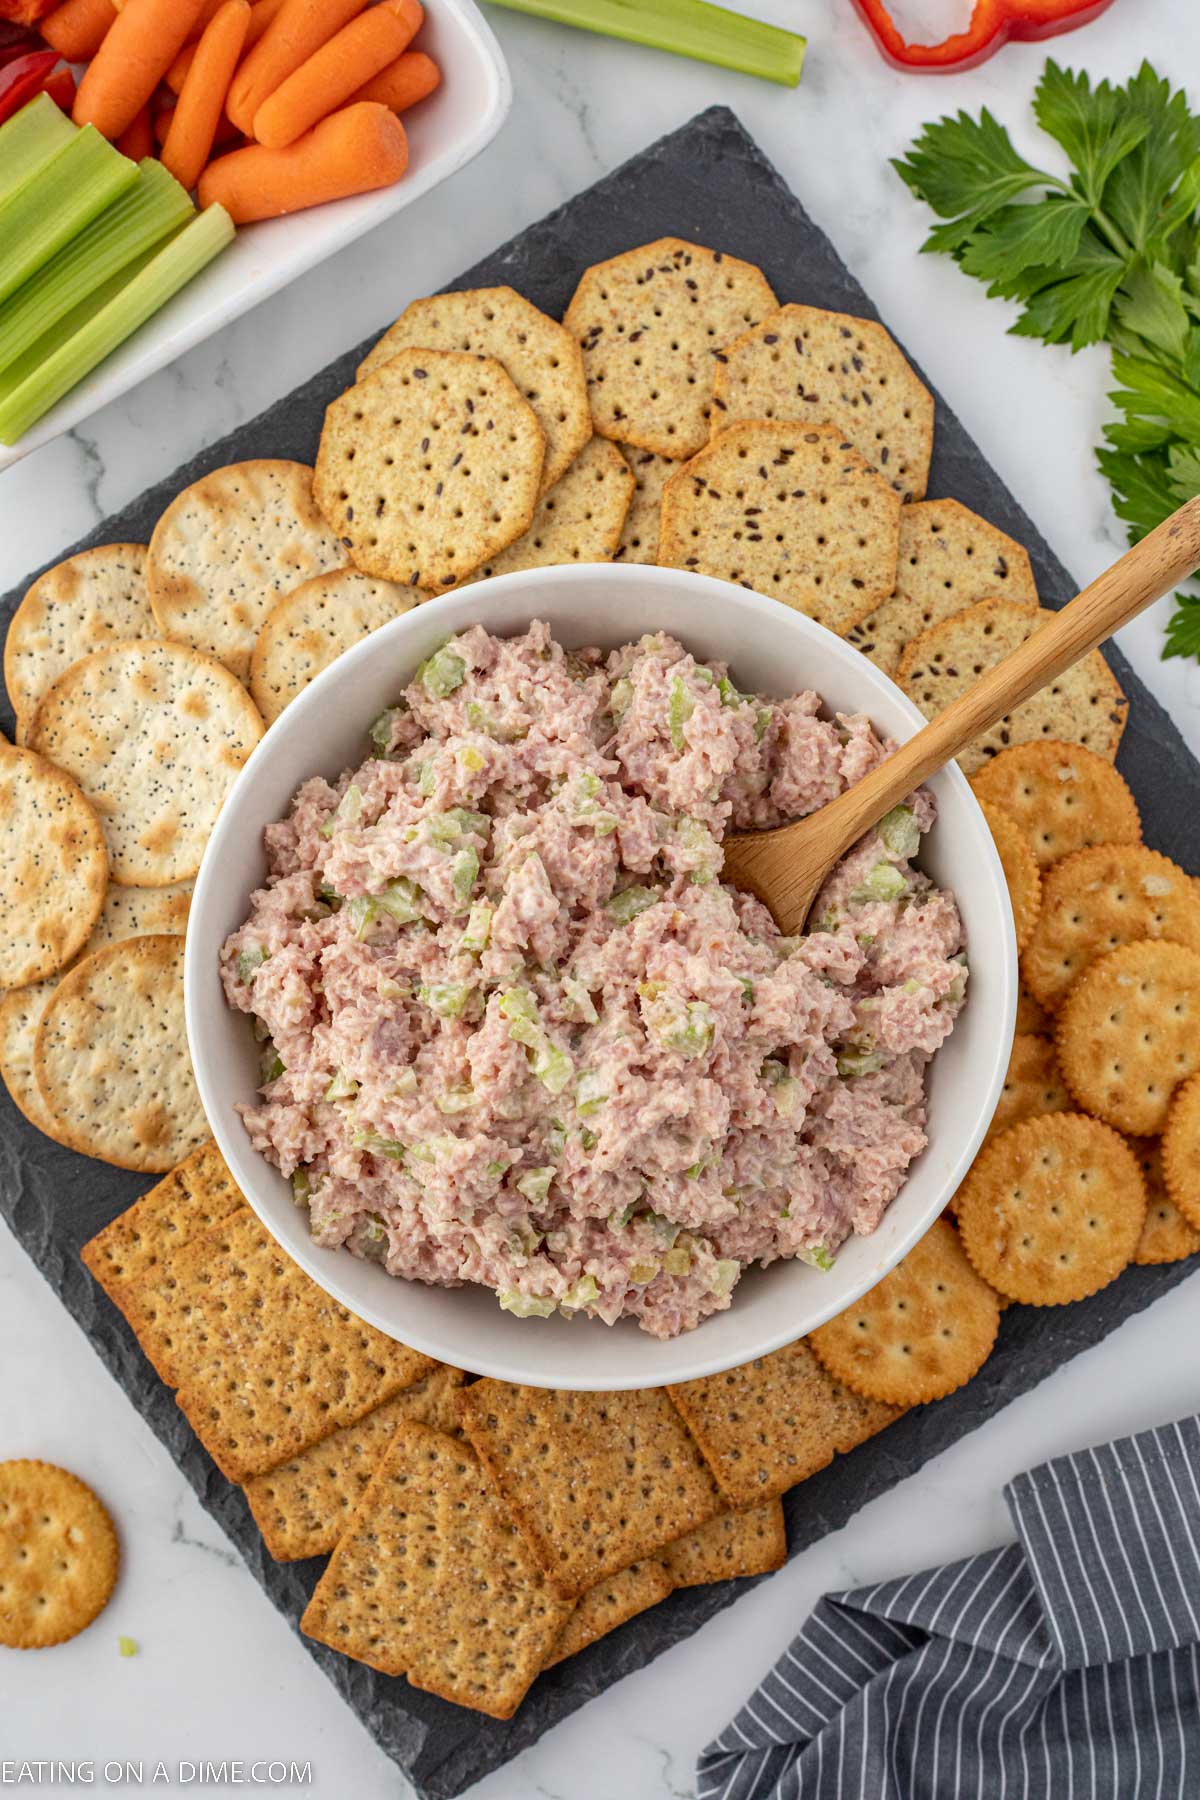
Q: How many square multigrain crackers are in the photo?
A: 8